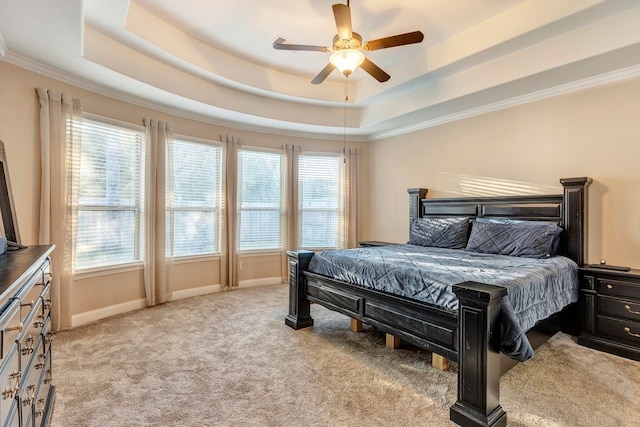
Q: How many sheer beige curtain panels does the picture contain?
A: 5